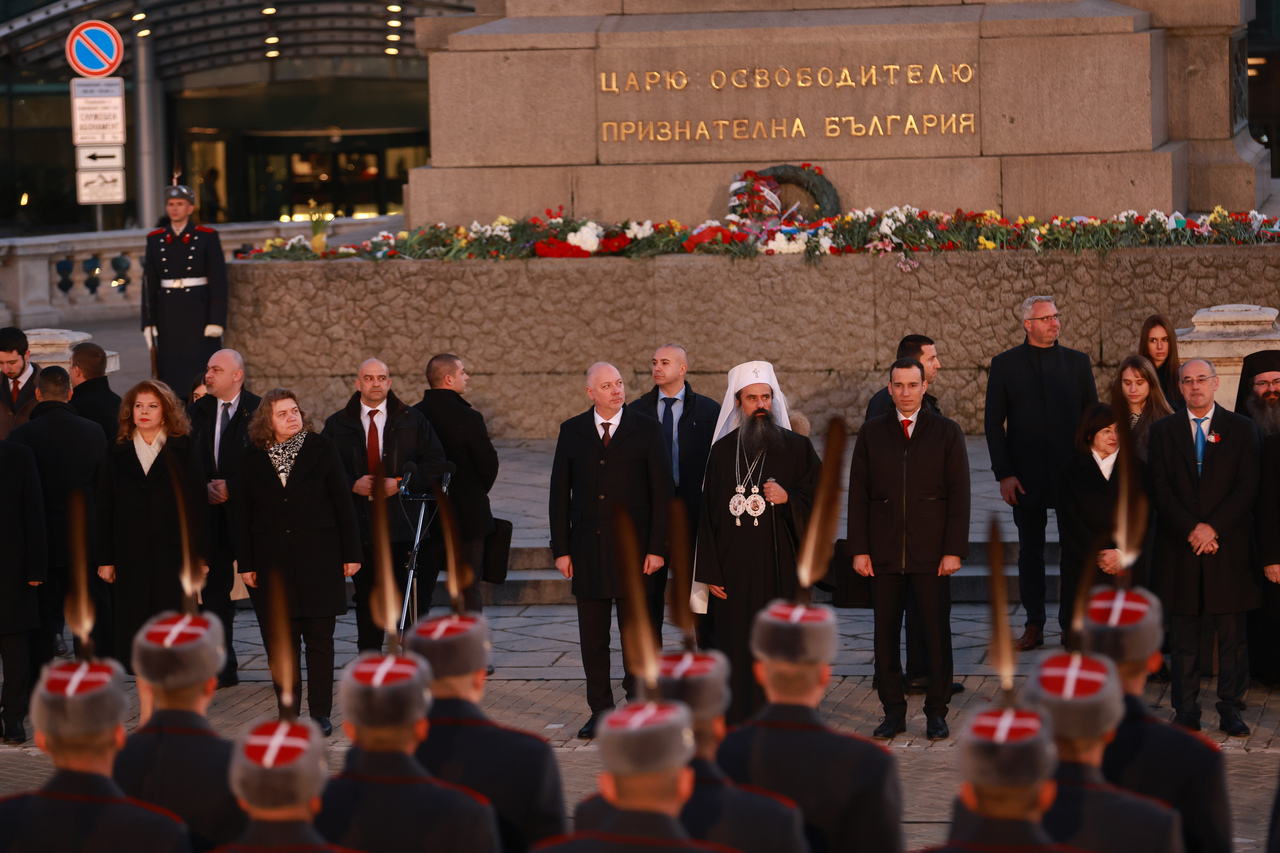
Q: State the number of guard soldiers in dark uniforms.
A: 12